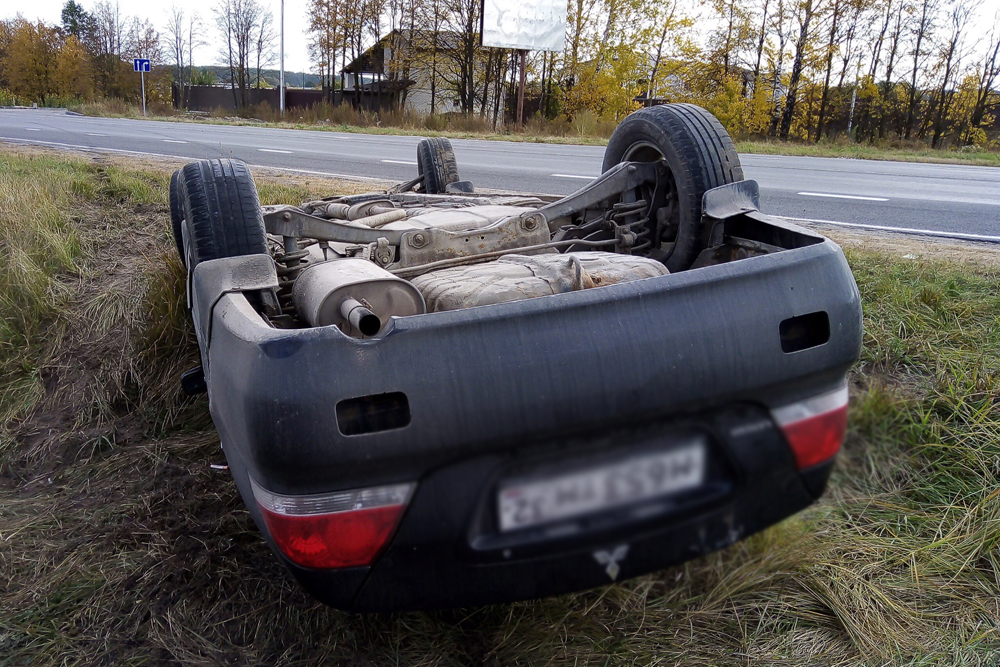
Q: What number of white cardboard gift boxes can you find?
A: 0